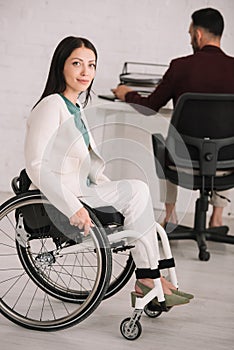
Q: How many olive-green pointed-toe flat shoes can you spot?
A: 2